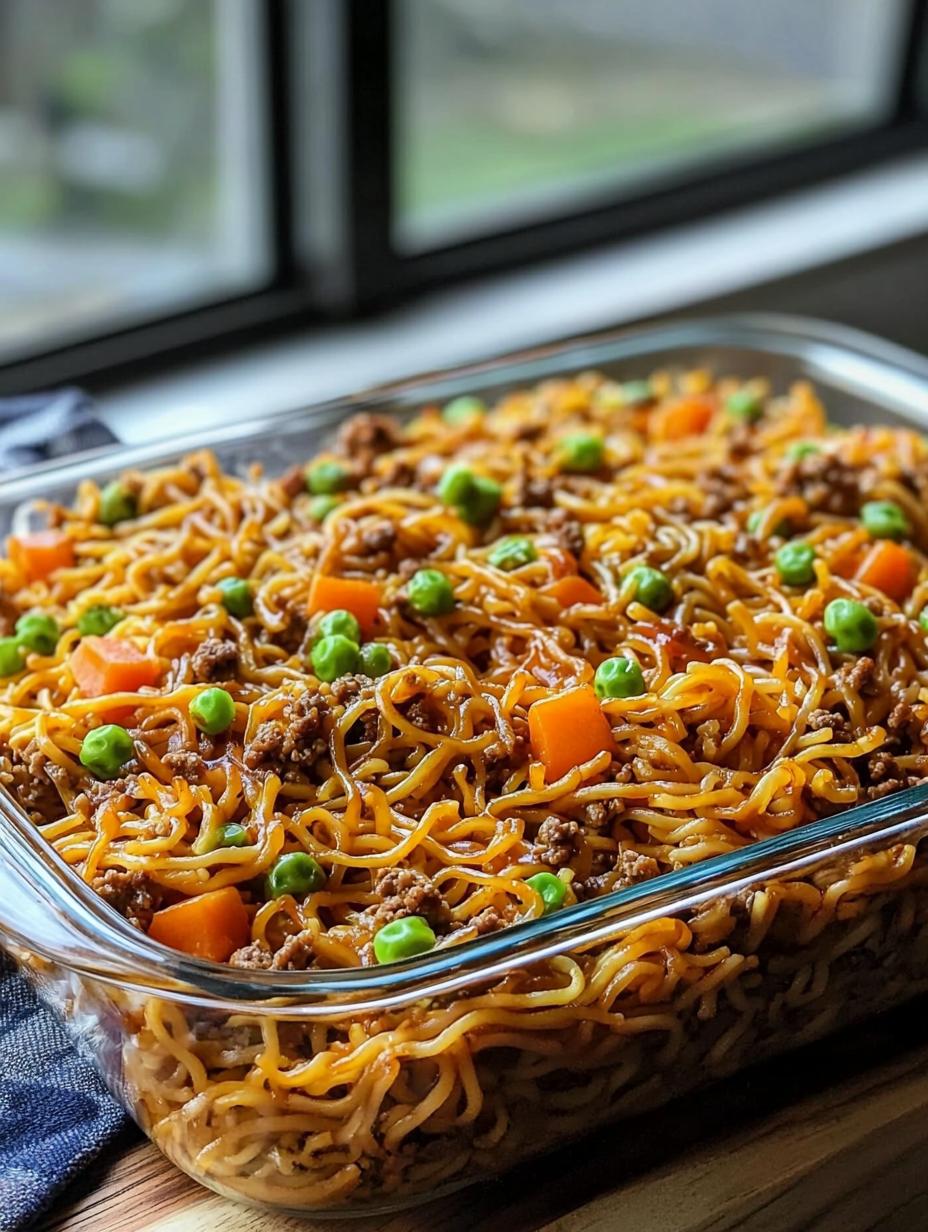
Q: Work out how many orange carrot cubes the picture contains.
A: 8